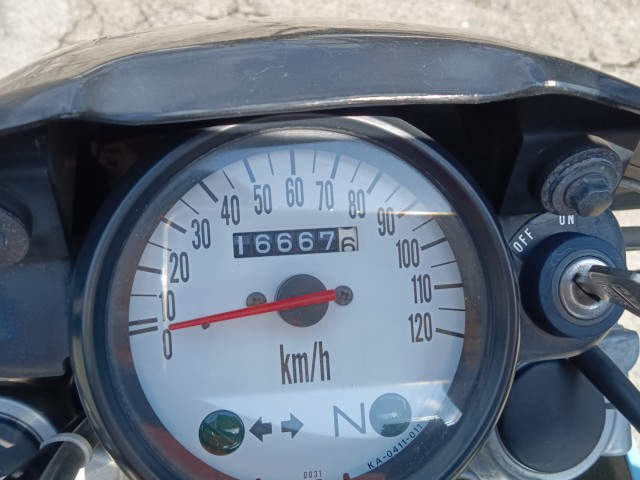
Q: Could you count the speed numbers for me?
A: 13